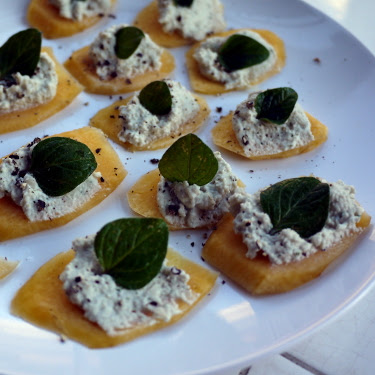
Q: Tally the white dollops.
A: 11